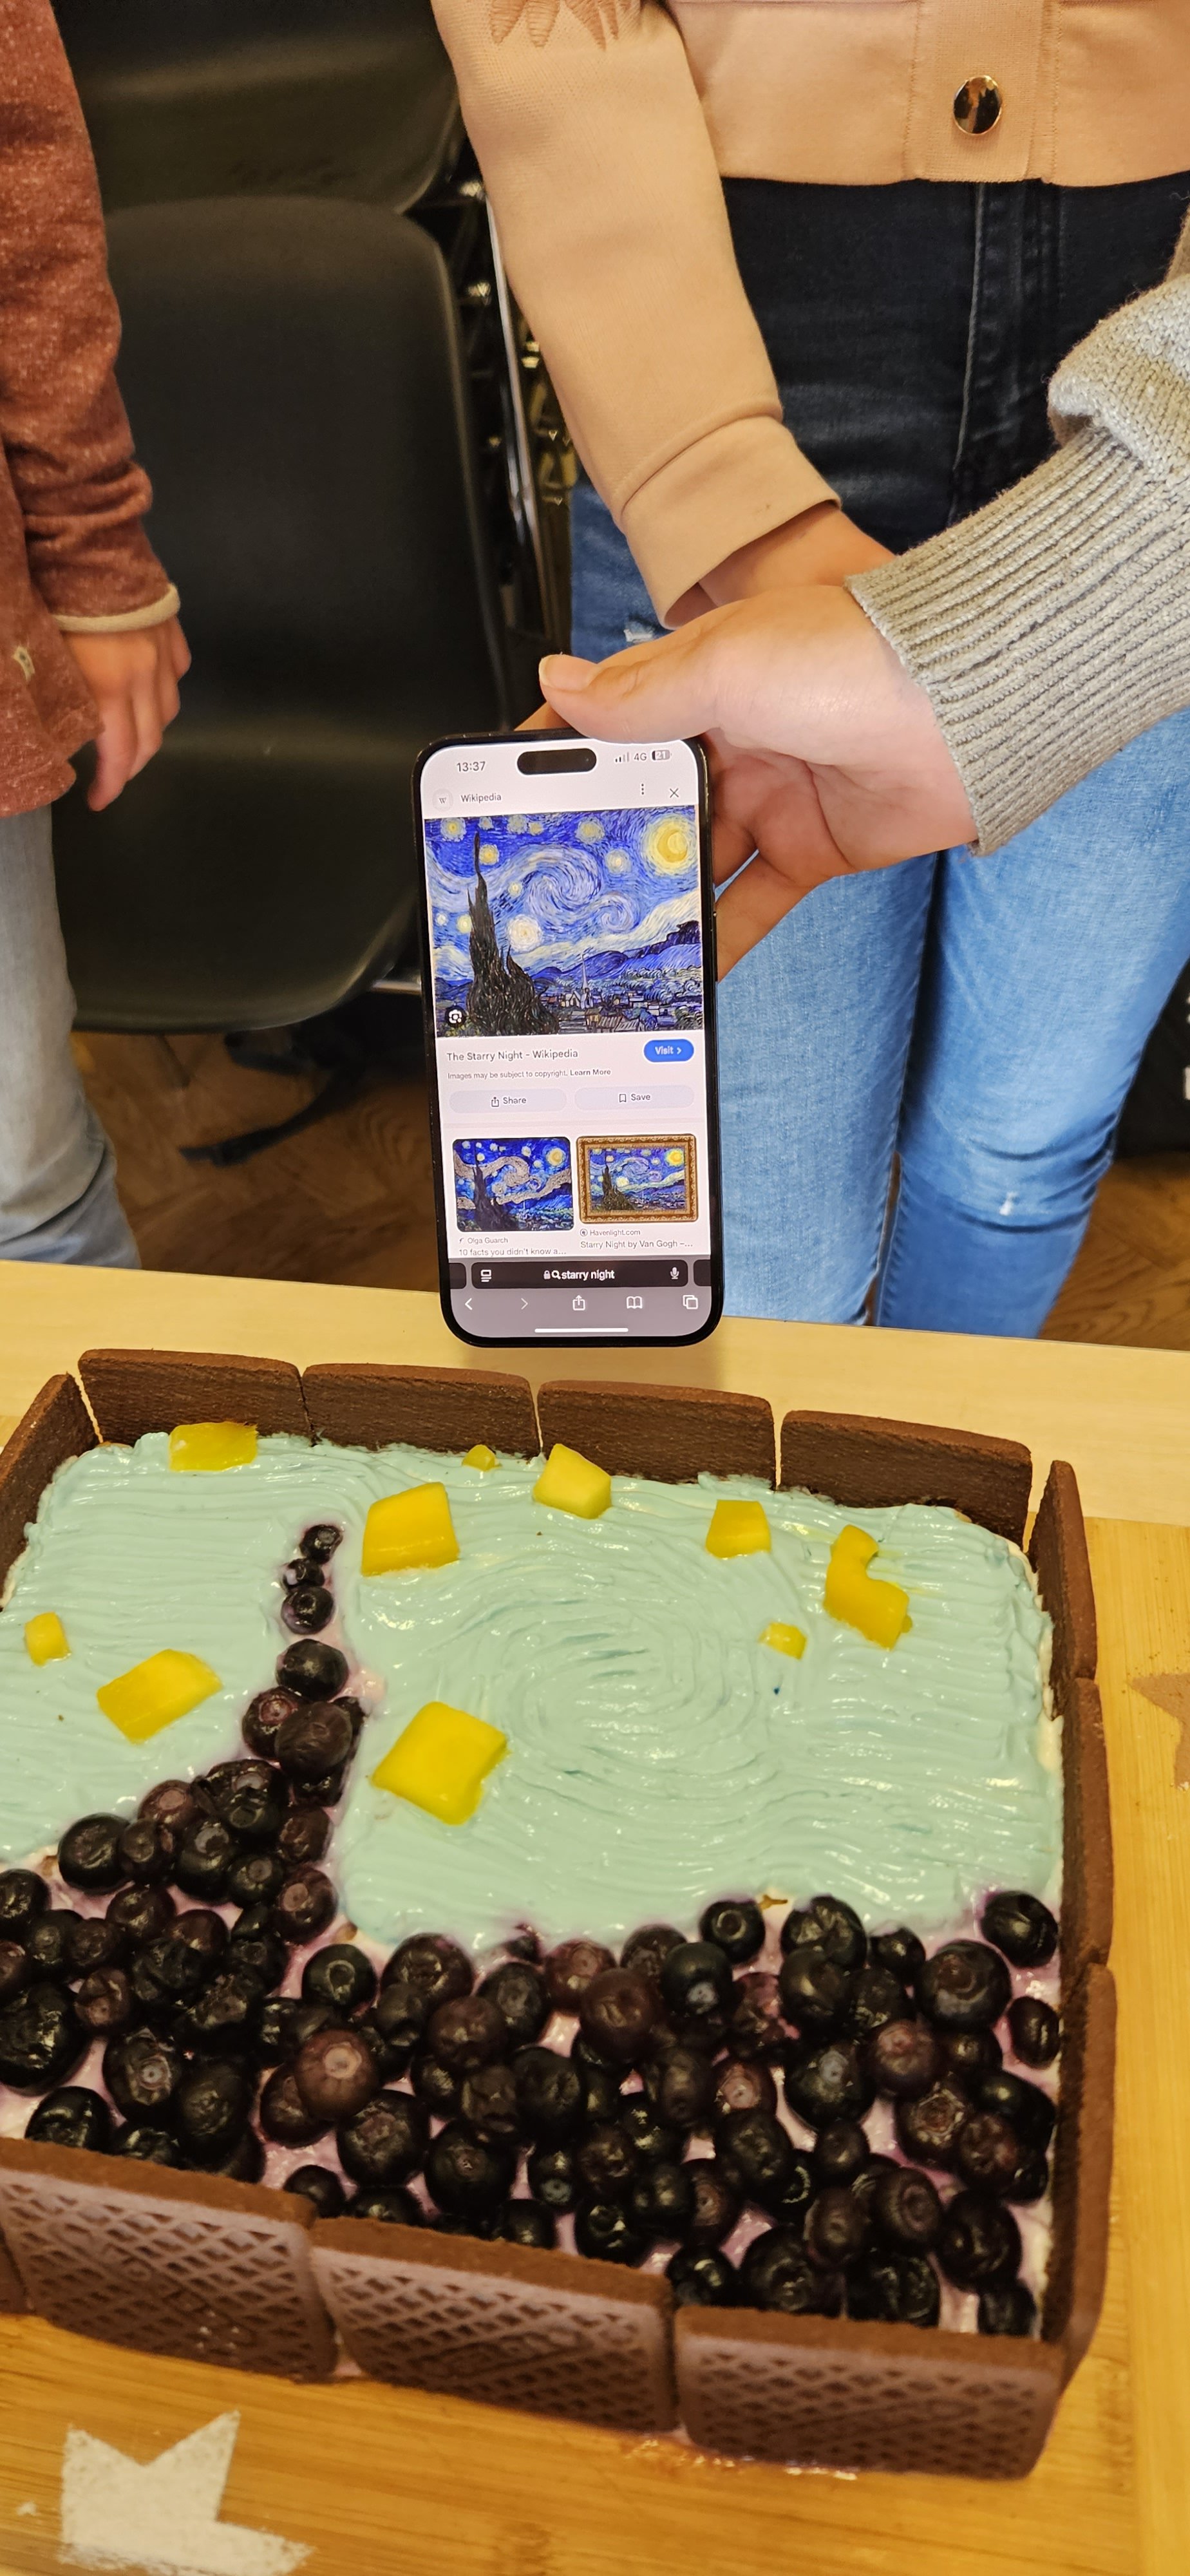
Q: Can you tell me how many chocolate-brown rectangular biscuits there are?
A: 12